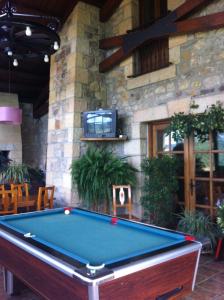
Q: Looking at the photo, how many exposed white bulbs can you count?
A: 5